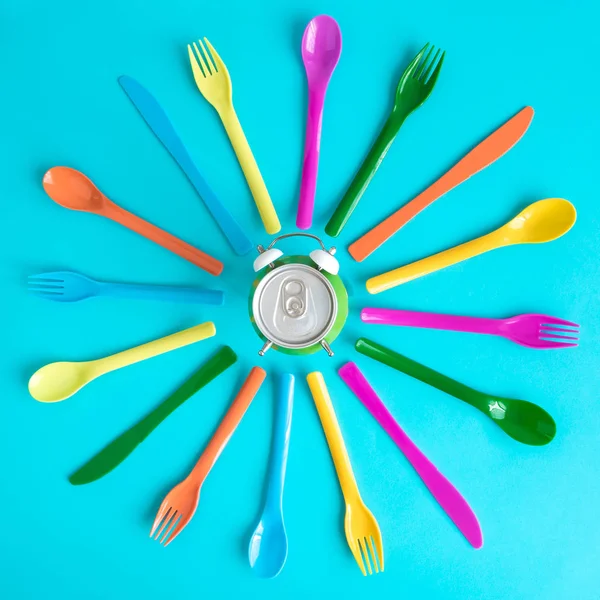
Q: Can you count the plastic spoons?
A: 6